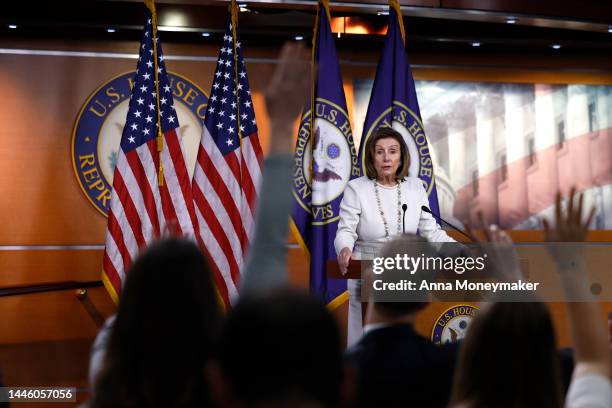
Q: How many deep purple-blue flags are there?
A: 2